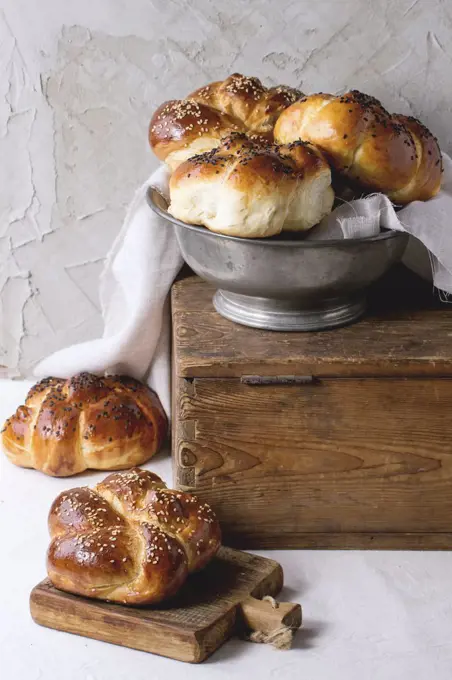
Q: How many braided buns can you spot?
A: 5